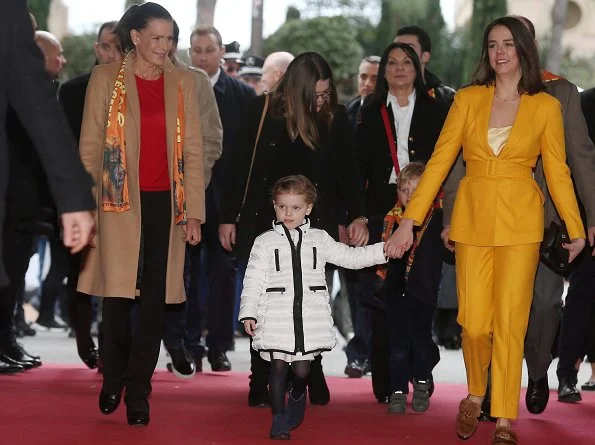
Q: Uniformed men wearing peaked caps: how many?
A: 2